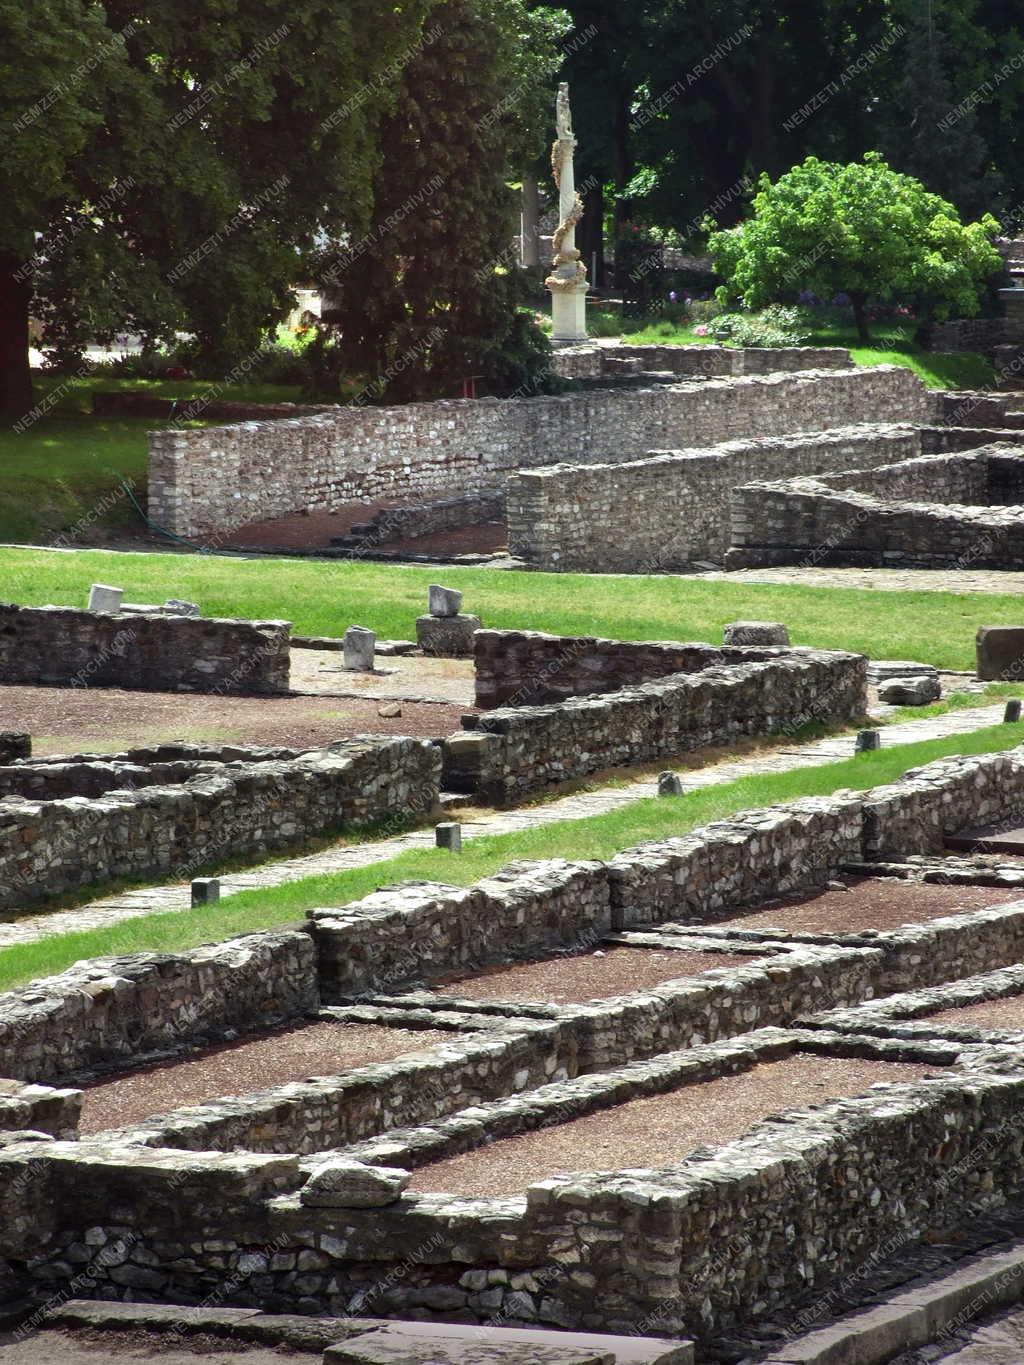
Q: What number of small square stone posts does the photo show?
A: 5